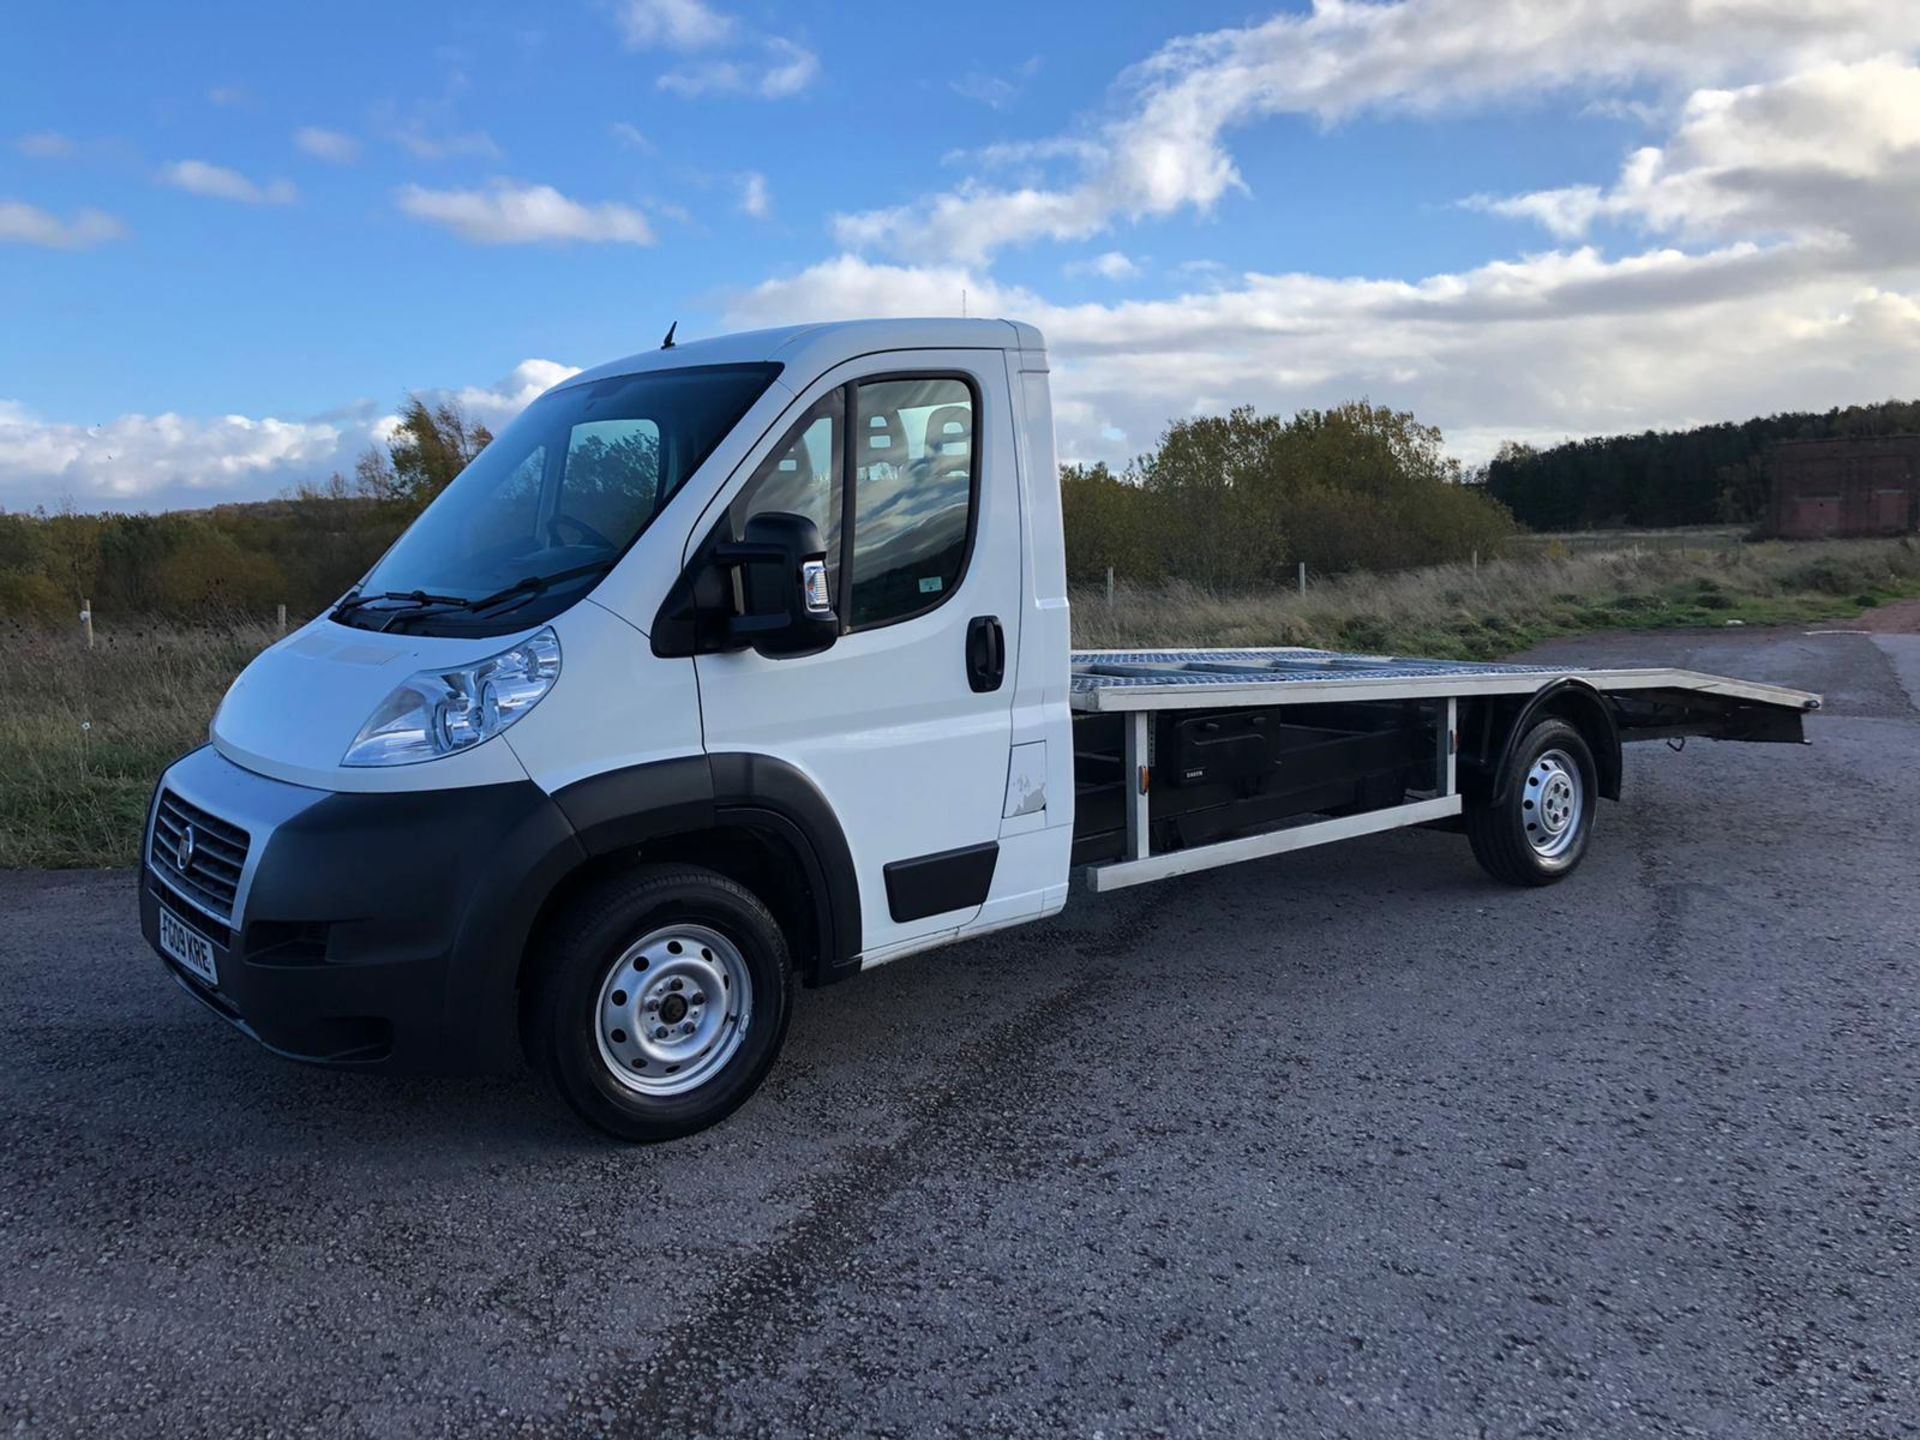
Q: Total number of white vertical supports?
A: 2